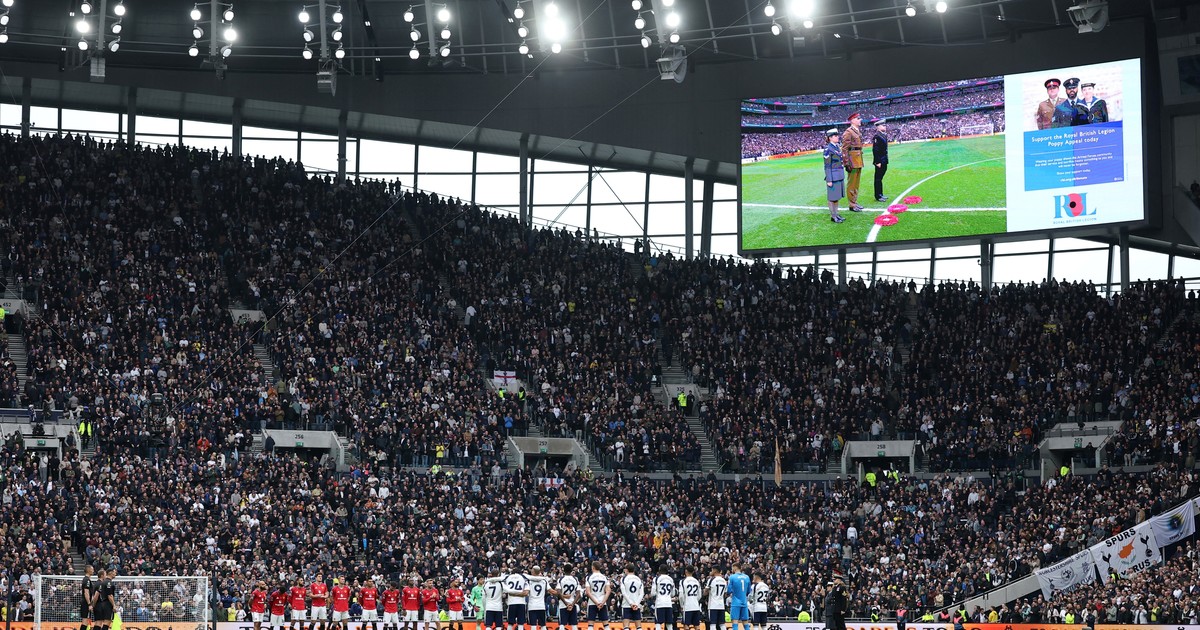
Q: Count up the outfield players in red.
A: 10